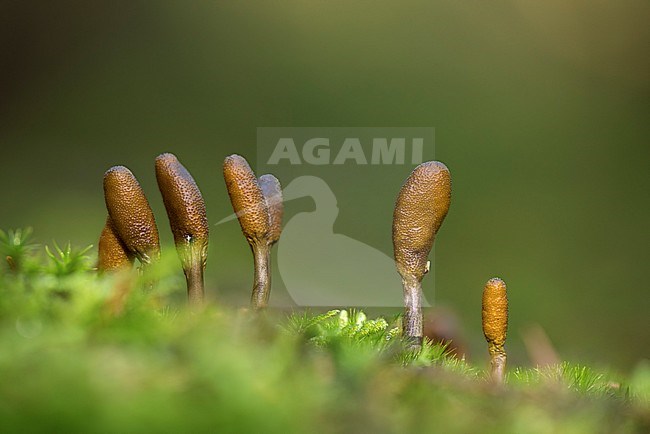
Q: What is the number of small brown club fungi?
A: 7